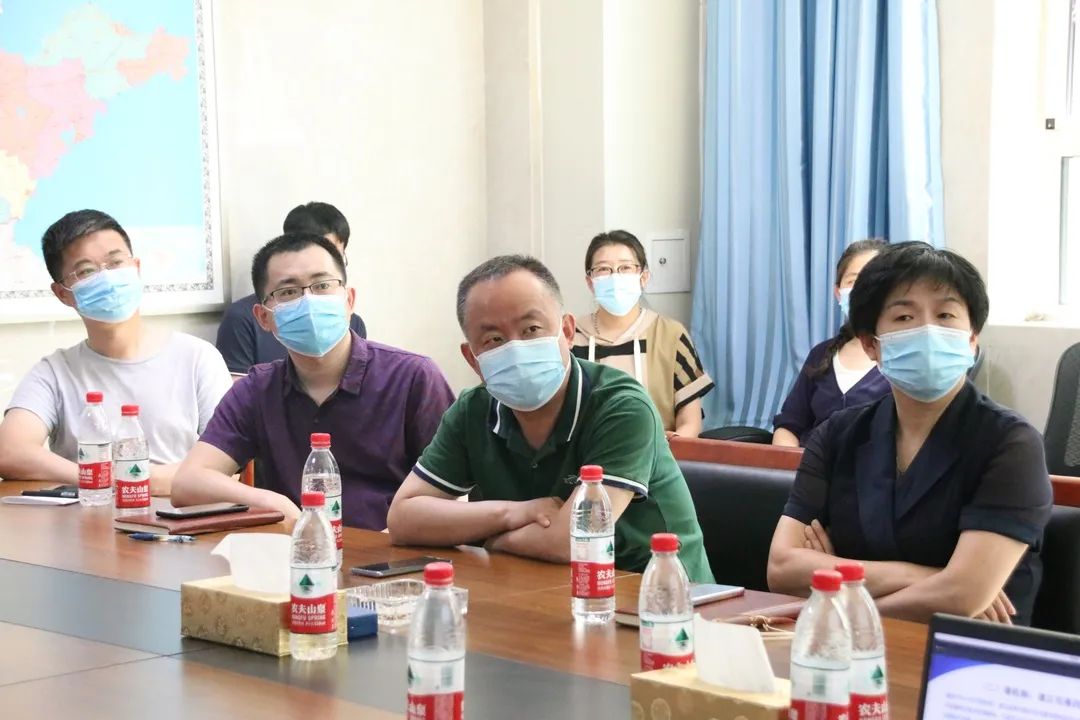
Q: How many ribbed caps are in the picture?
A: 9